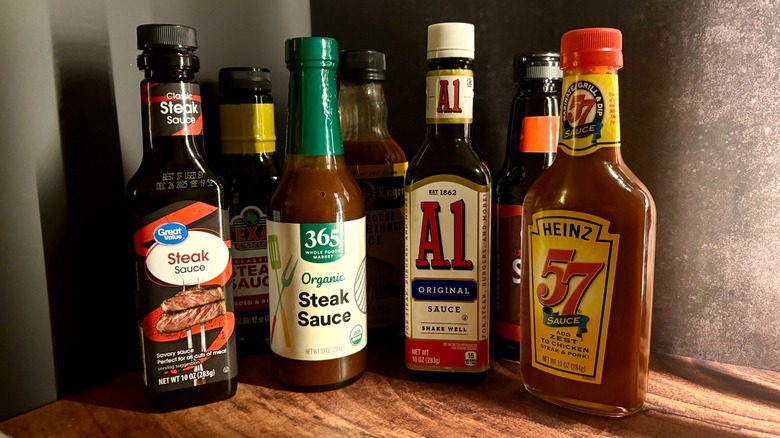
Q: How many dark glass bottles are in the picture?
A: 4